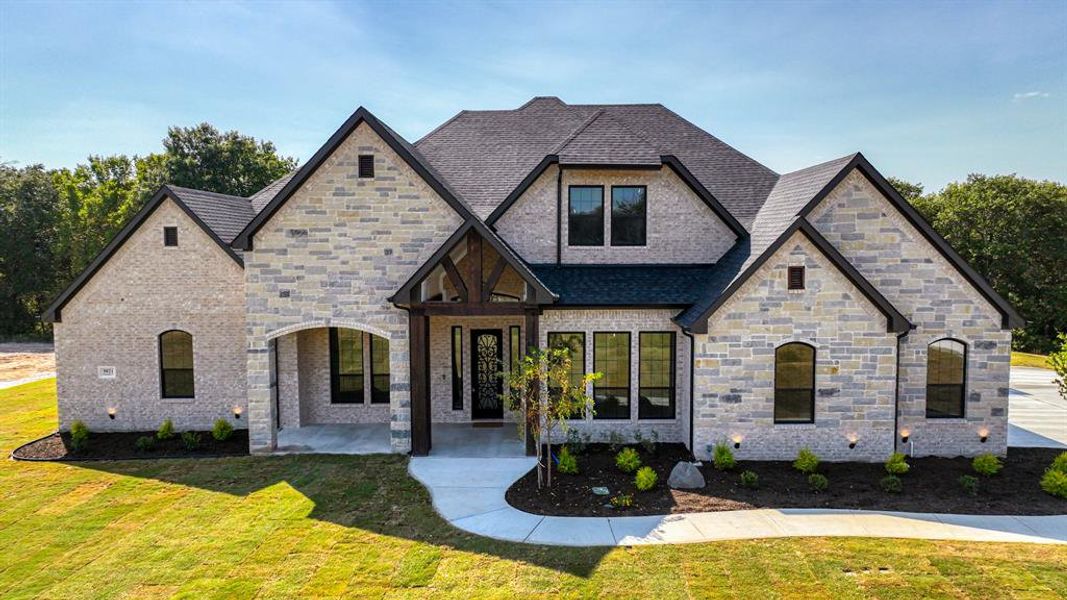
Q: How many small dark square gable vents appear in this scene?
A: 3